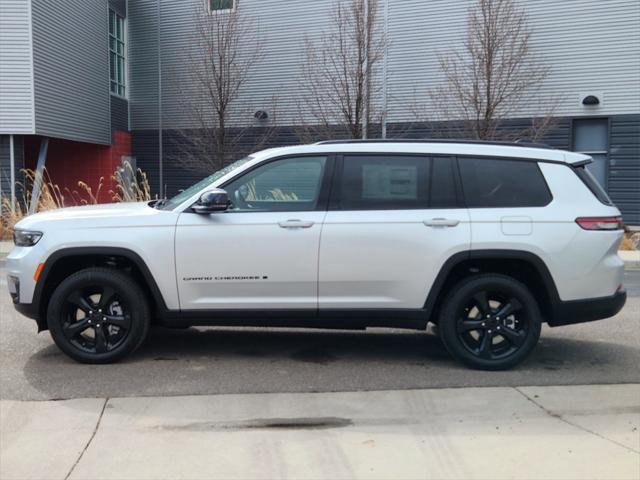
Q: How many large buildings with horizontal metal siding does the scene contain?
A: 1